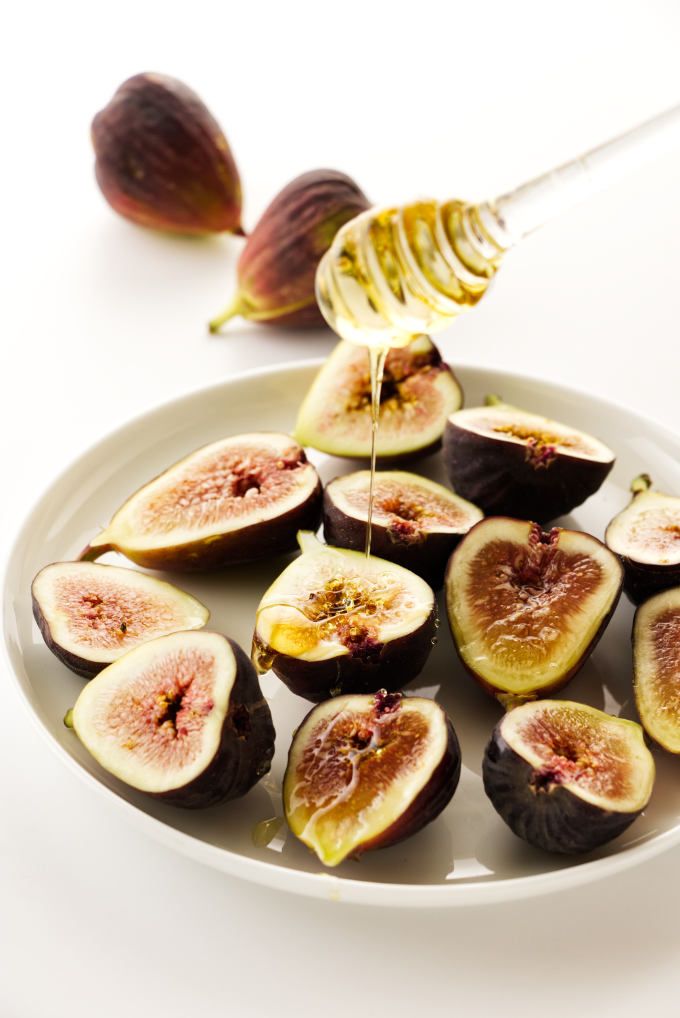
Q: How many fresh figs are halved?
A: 12